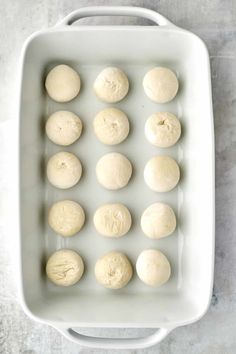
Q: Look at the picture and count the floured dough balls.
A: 15